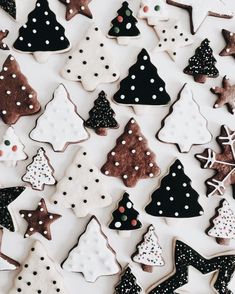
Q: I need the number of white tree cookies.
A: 11